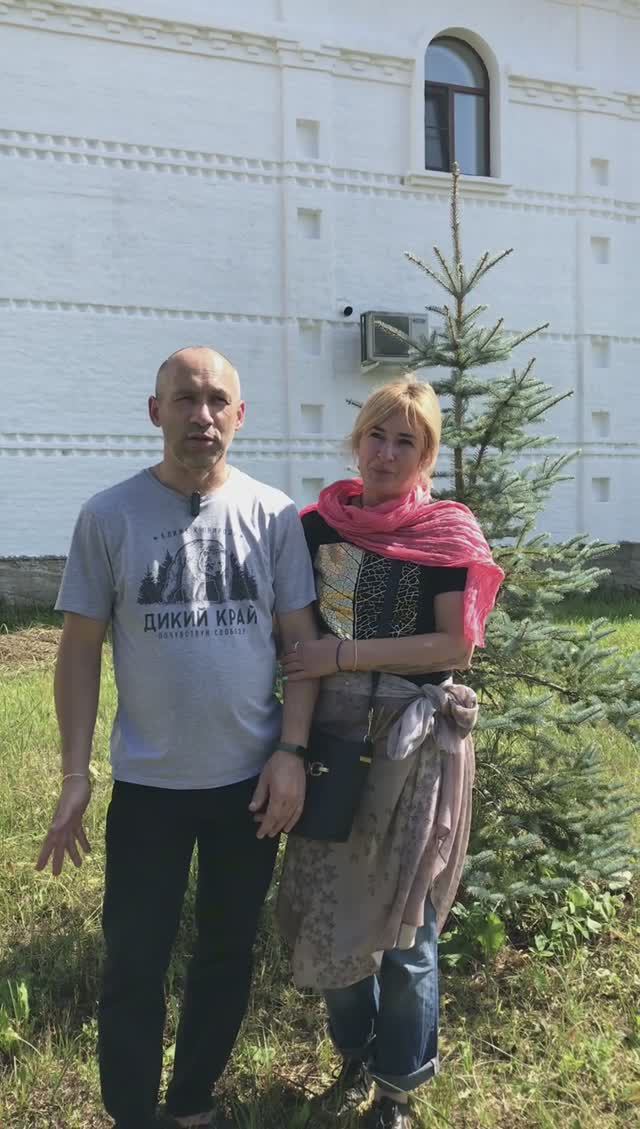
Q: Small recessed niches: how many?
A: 10